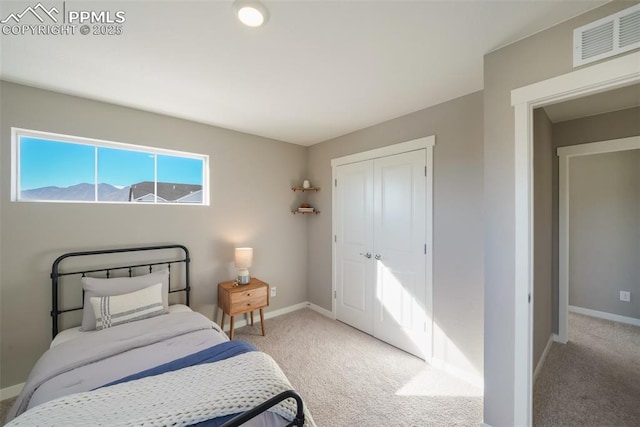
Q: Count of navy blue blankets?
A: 1